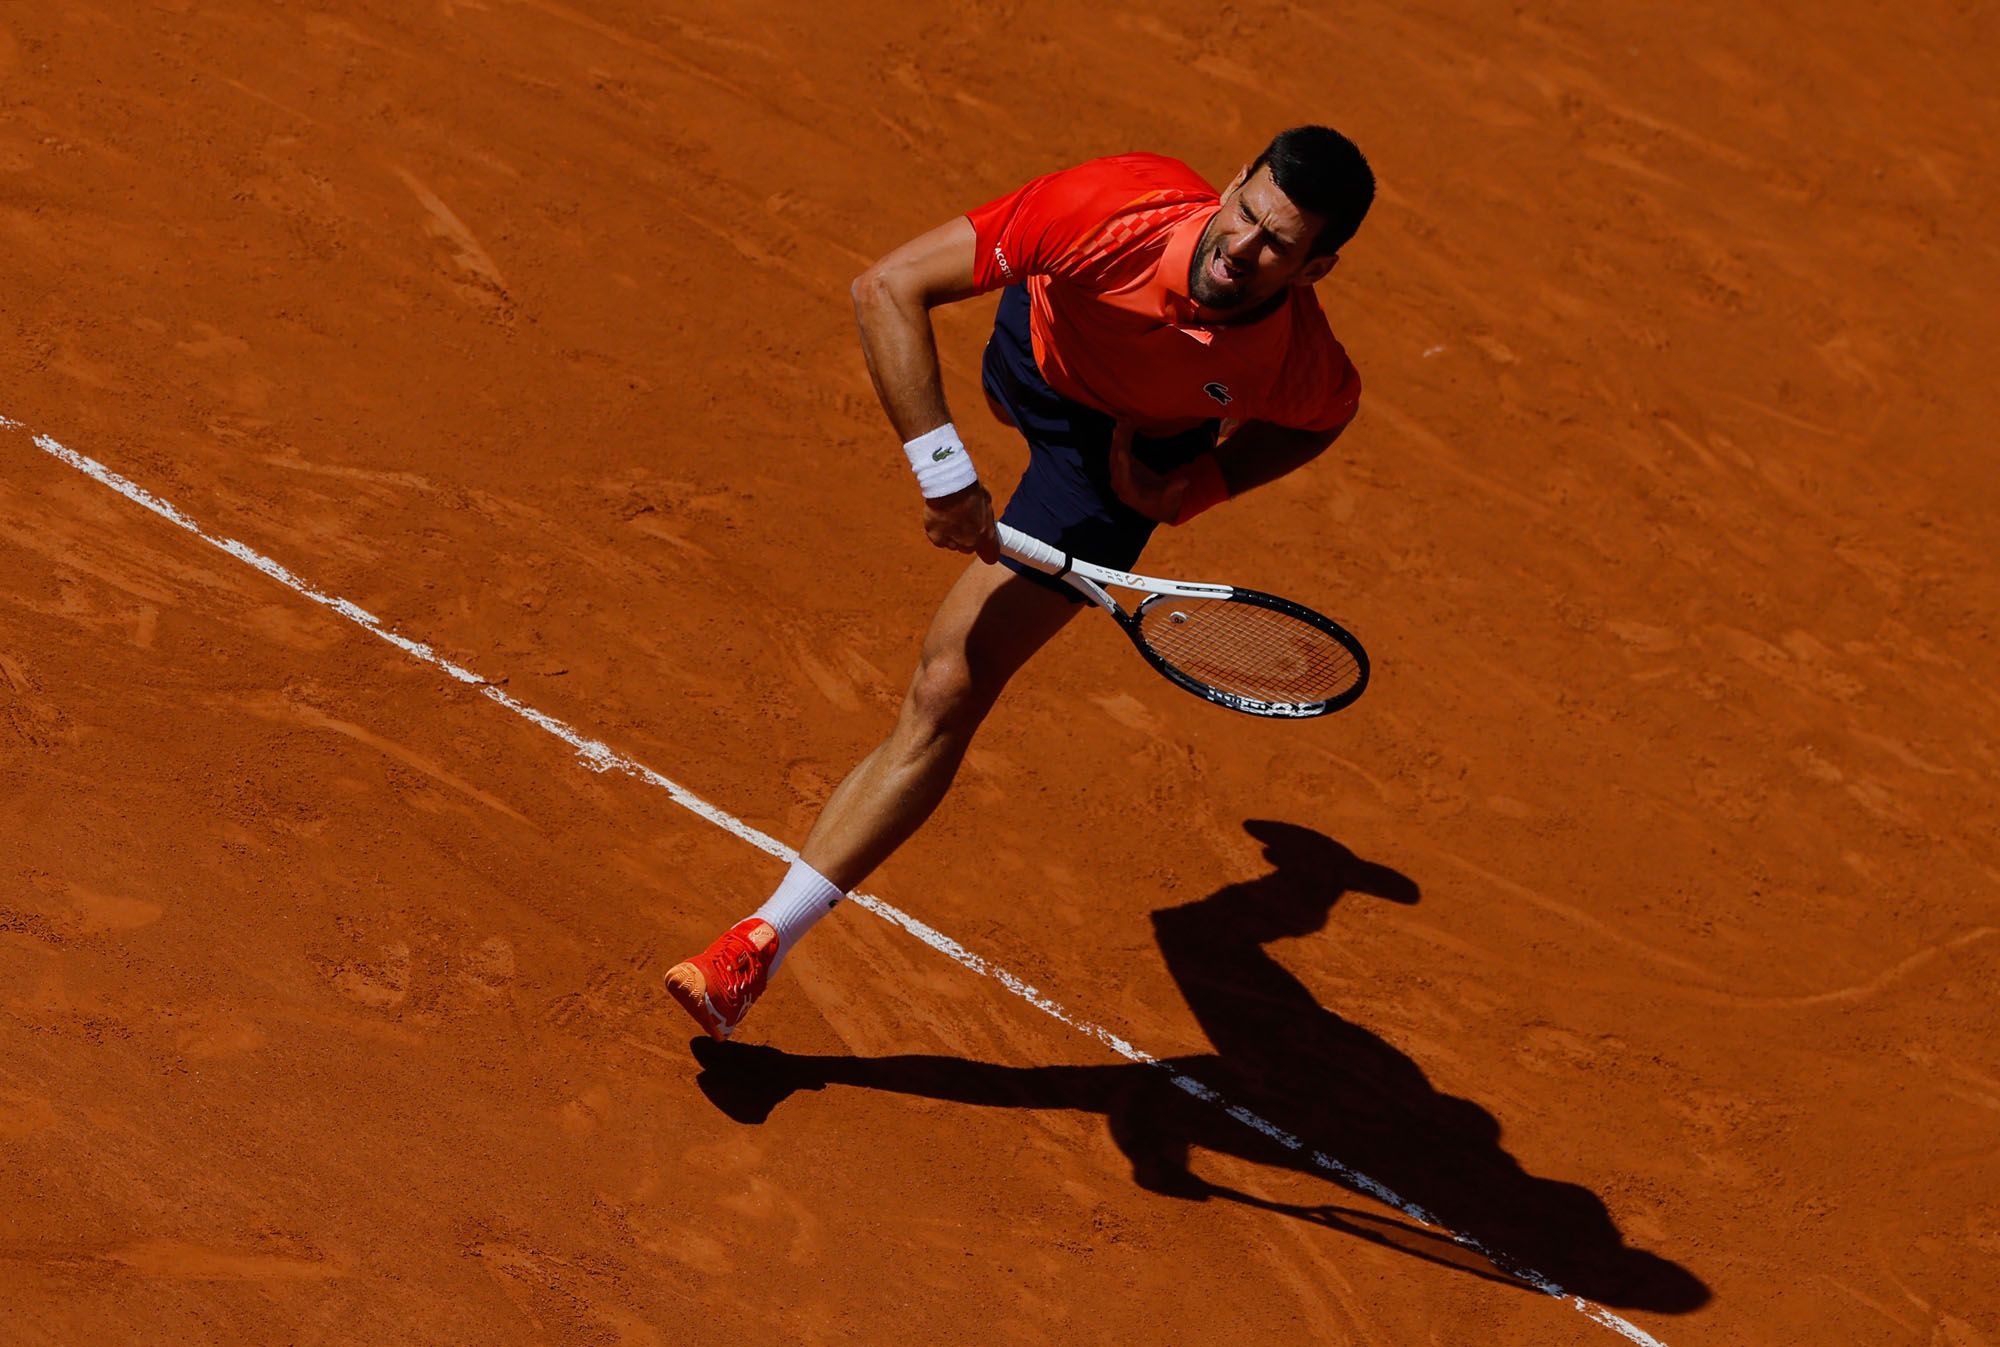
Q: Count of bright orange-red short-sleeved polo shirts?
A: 1